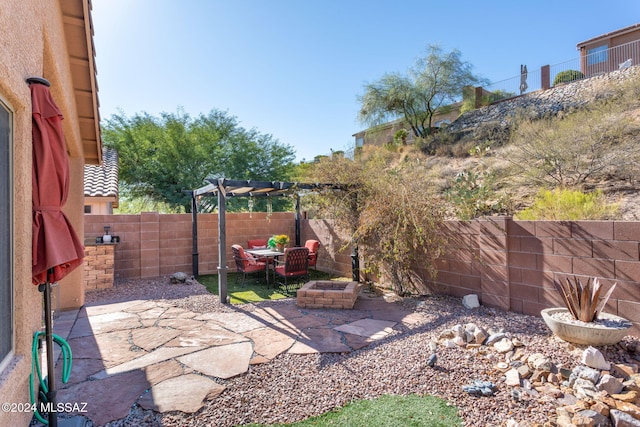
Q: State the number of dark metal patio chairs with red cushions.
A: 4